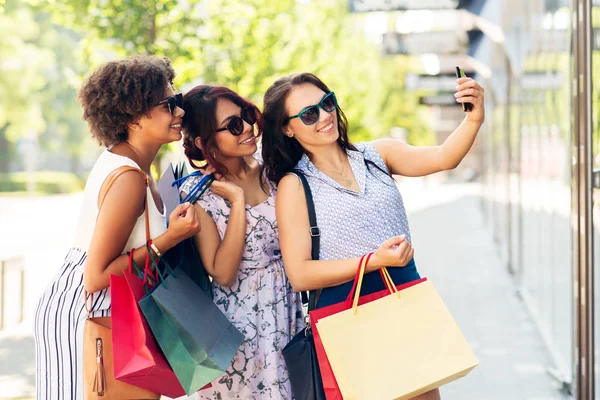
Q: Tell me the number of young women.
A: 3